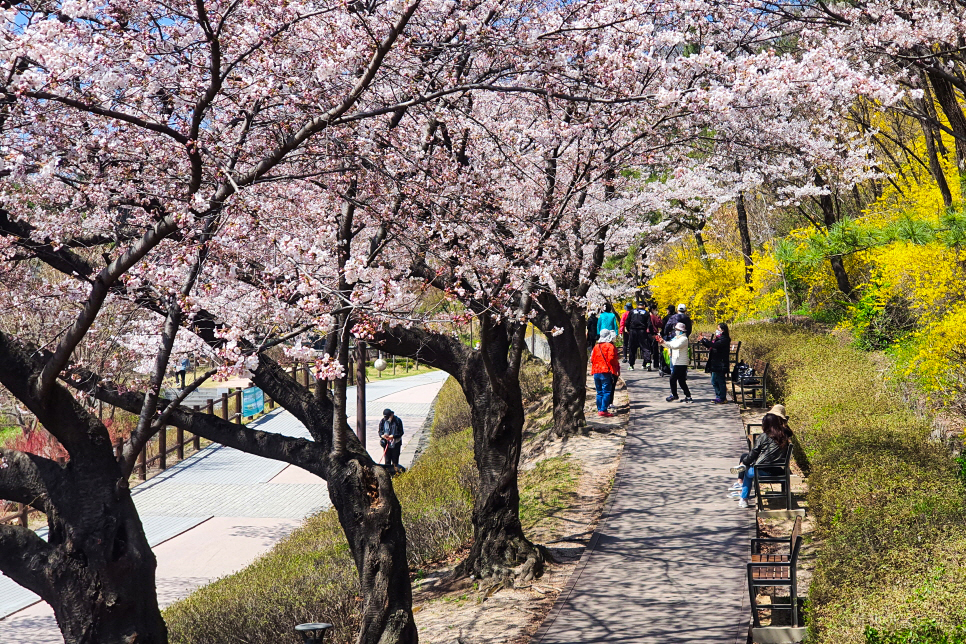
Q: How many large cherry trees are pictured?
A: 4